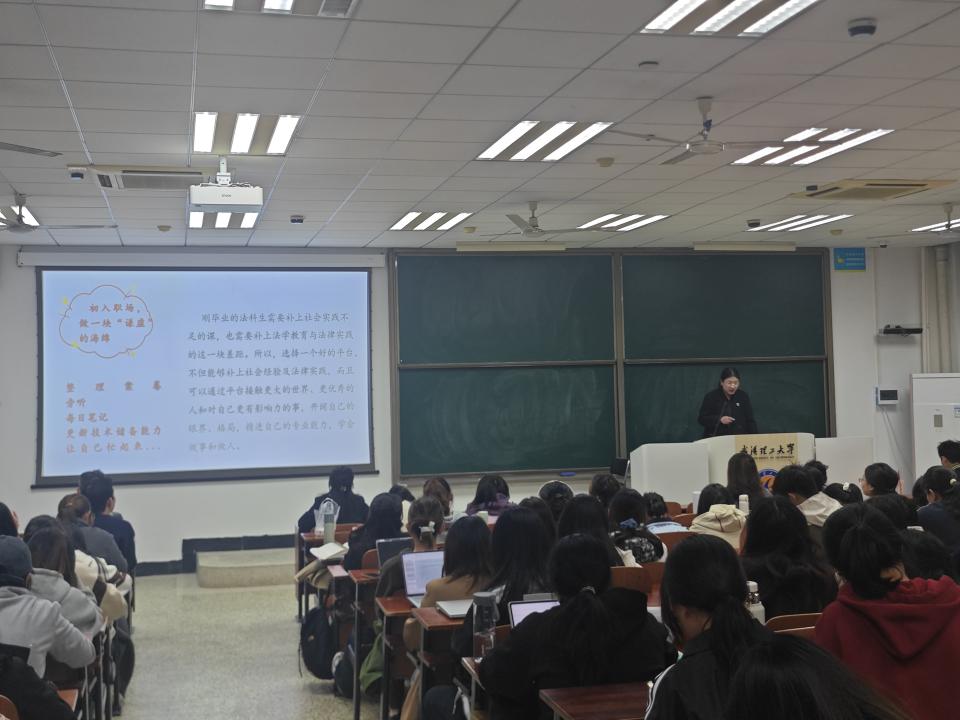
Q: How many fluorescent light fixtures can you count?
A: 11